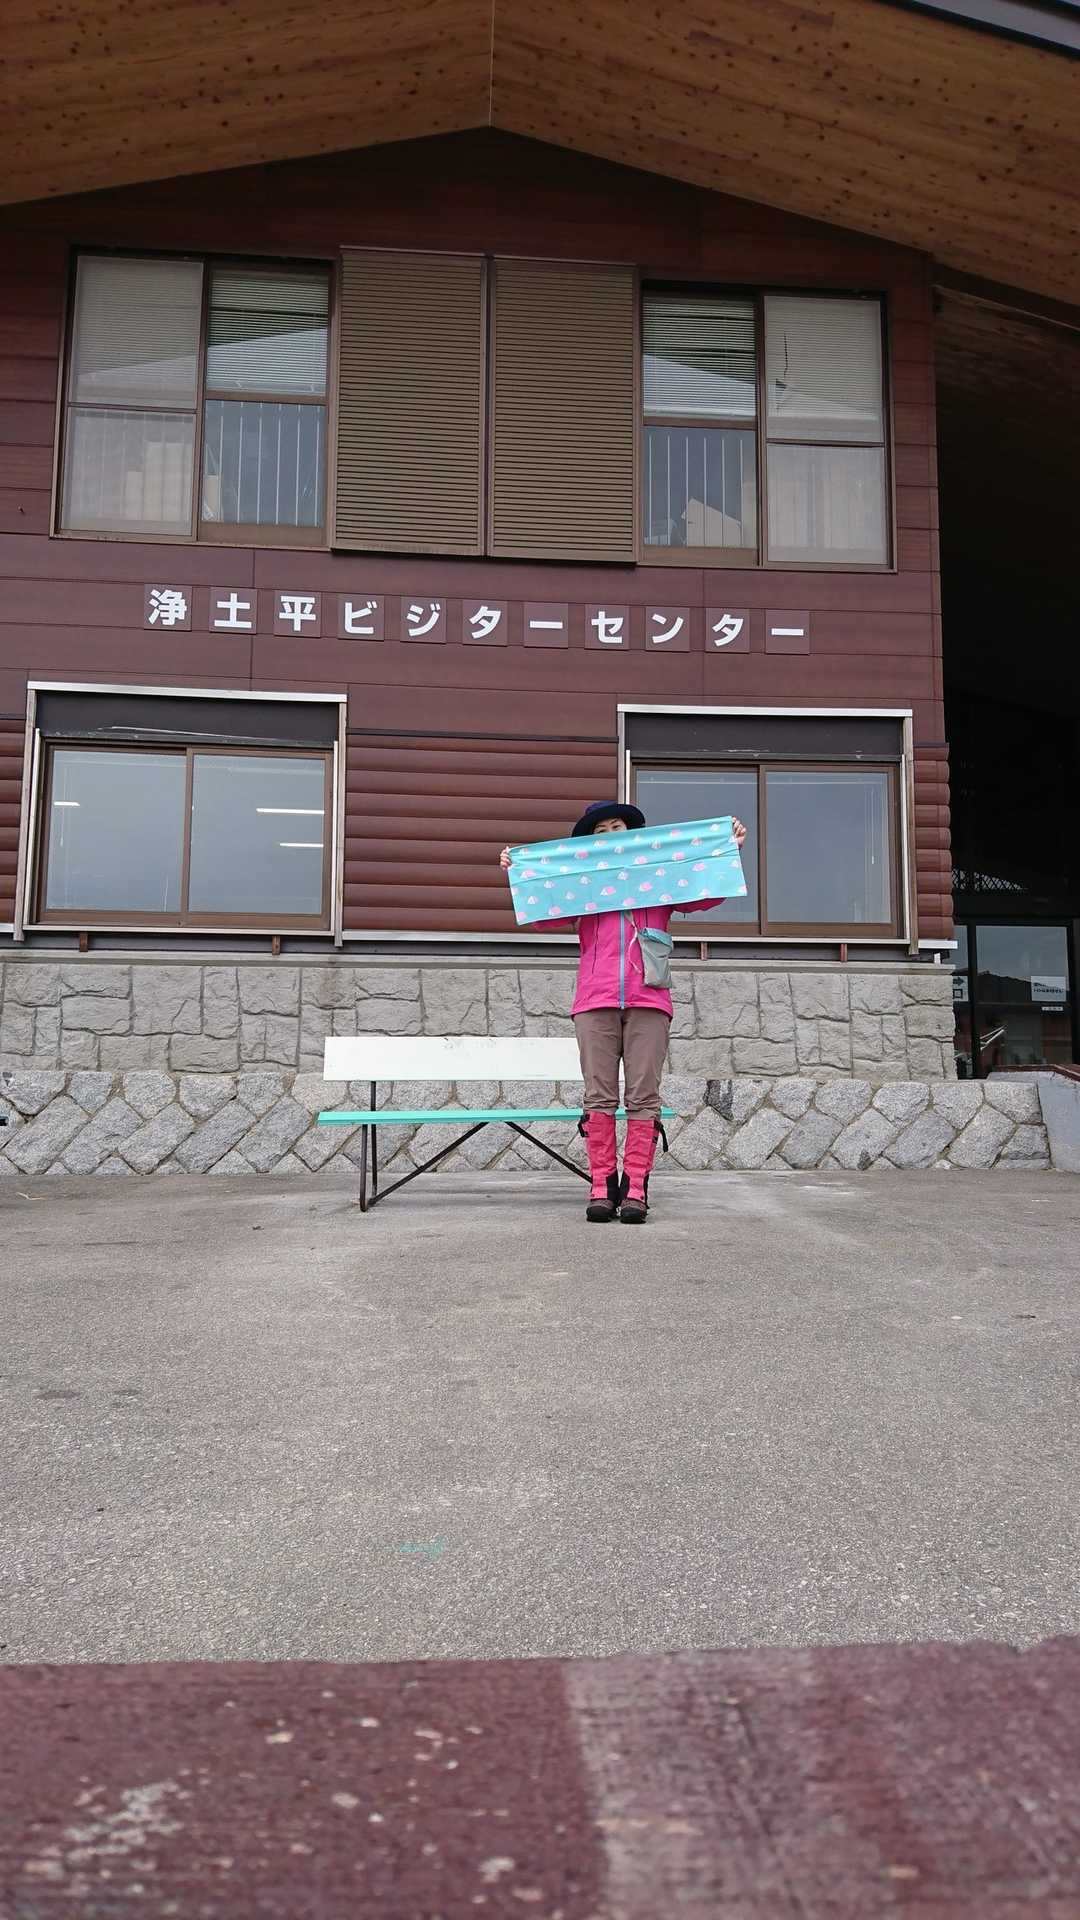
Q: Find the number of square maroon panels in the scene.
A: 11